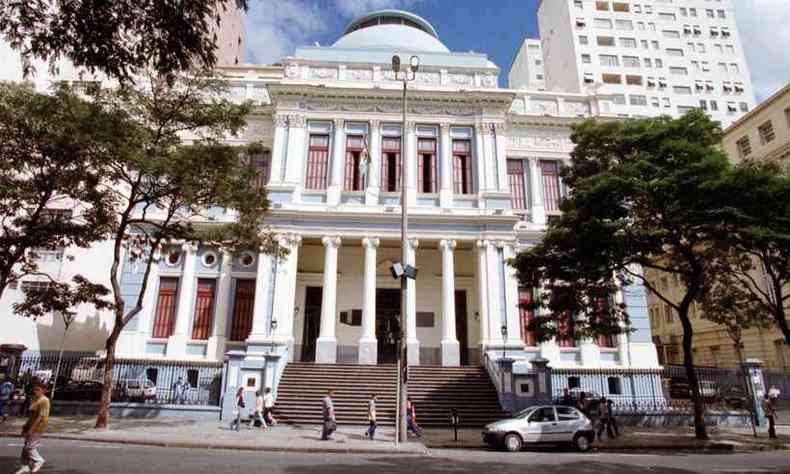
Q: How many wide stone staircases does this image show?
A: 1